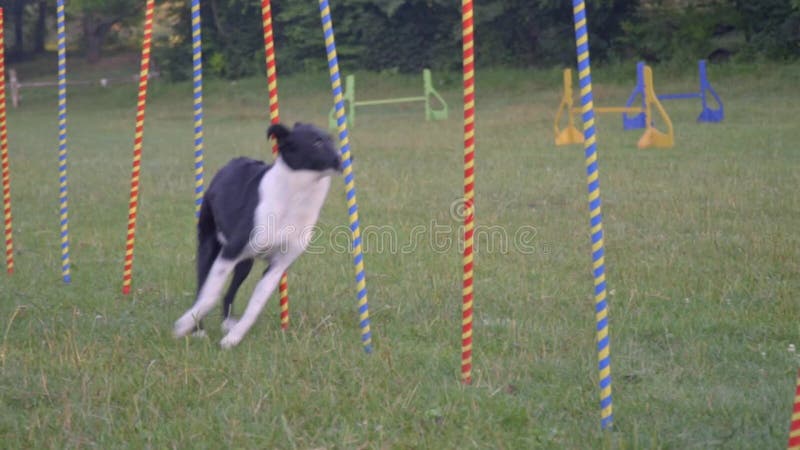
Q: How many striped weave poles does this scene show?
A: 9